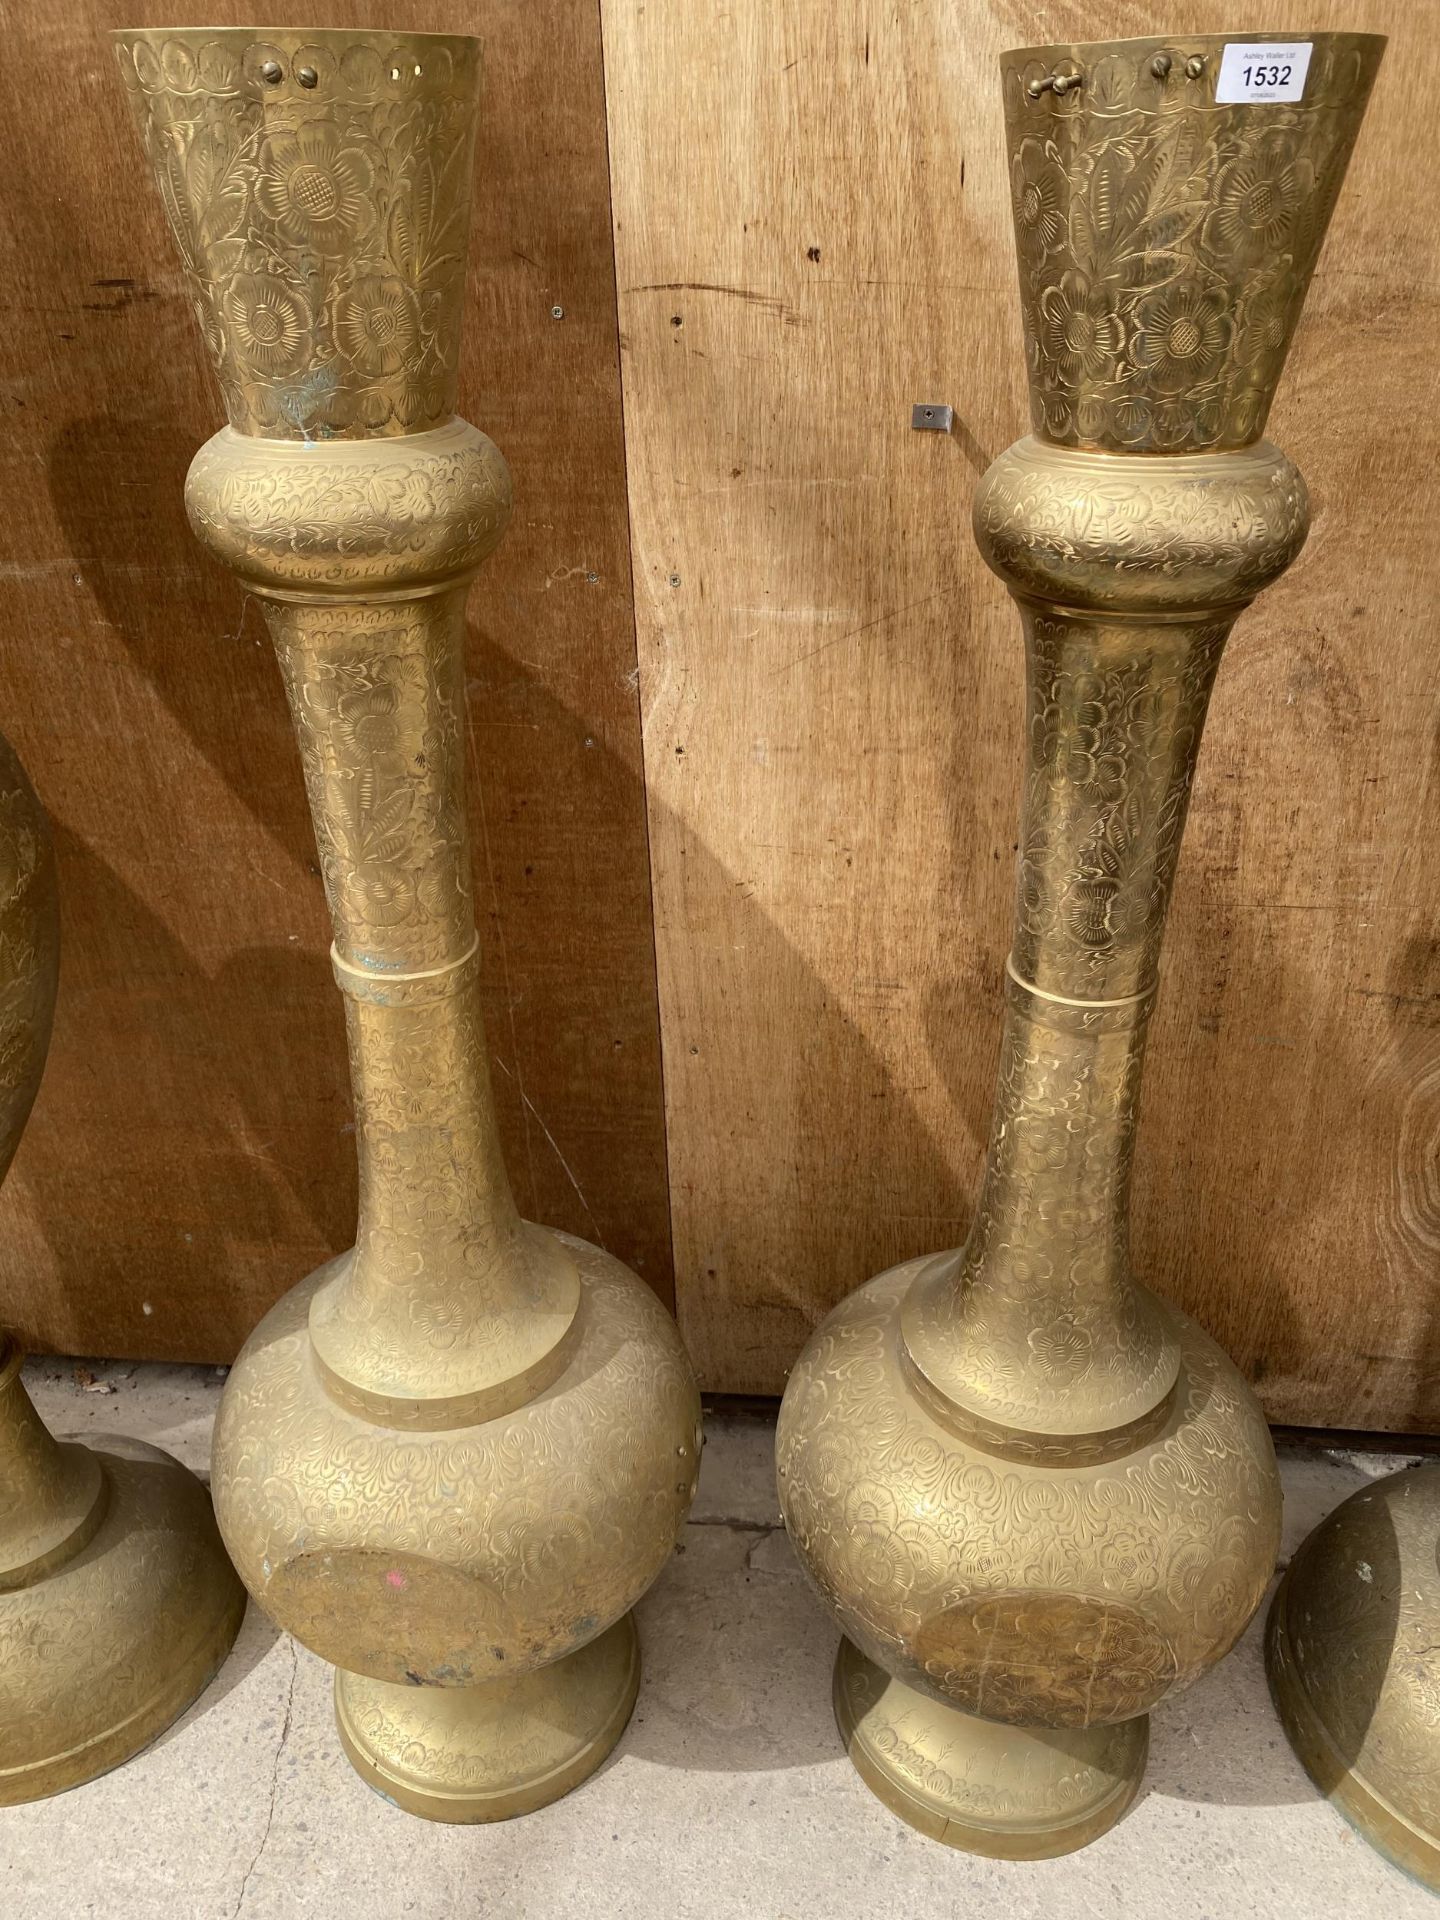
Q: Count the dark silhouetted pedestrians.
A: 0